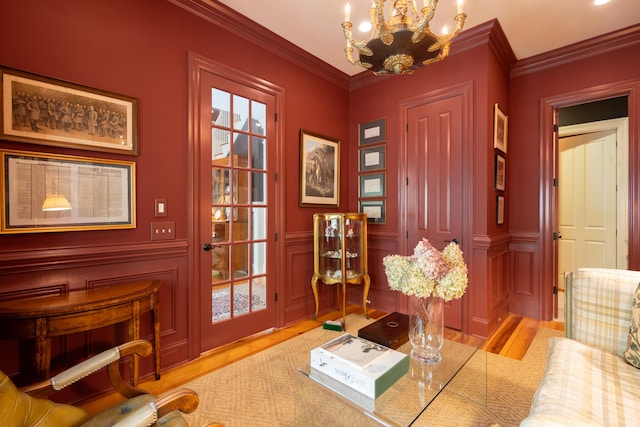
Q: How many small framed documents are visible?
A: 4